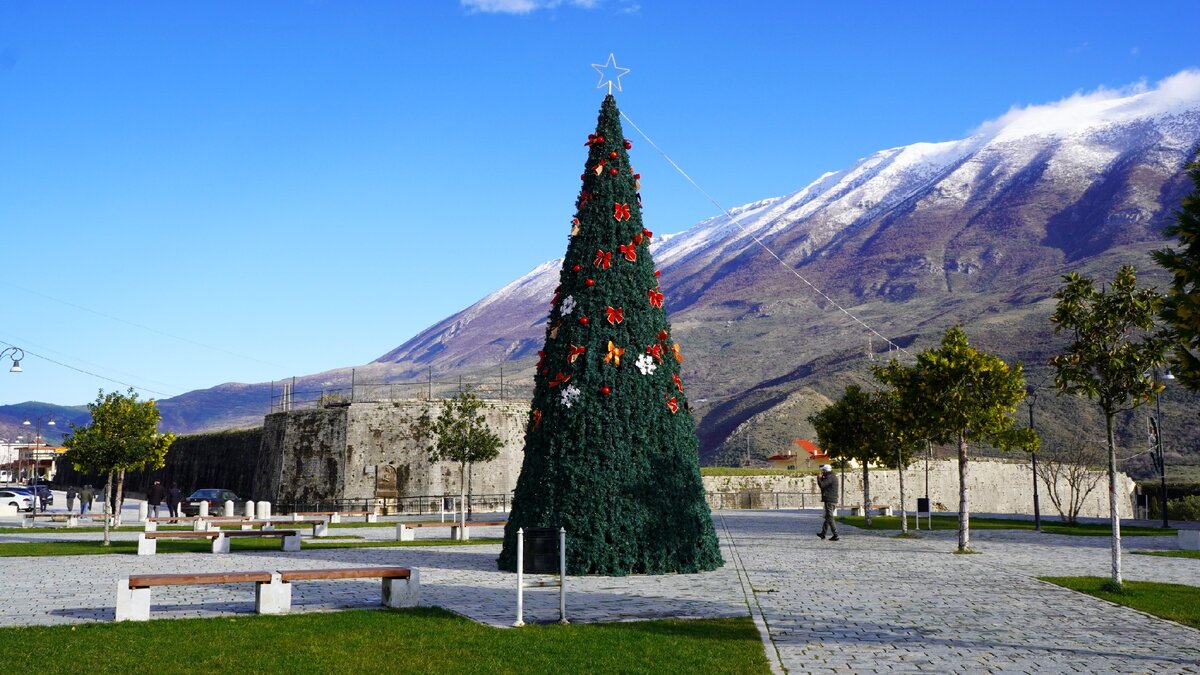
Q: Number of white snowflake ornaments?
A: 3